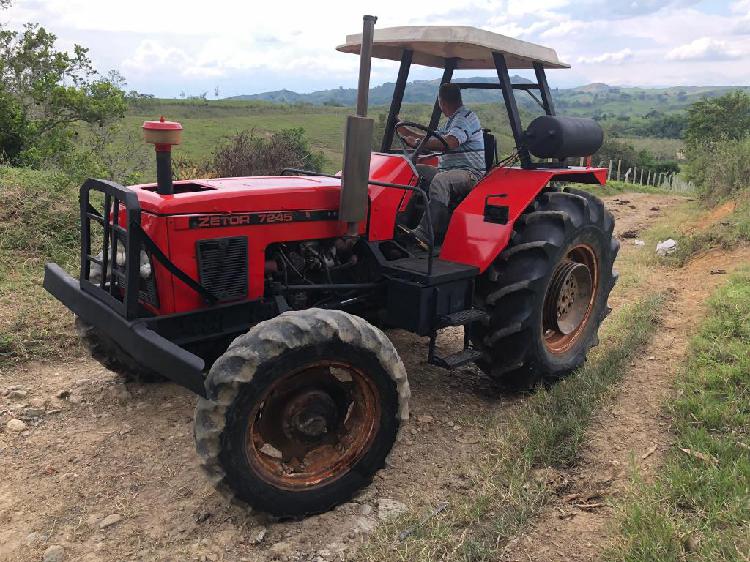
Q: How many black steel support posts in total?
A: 4